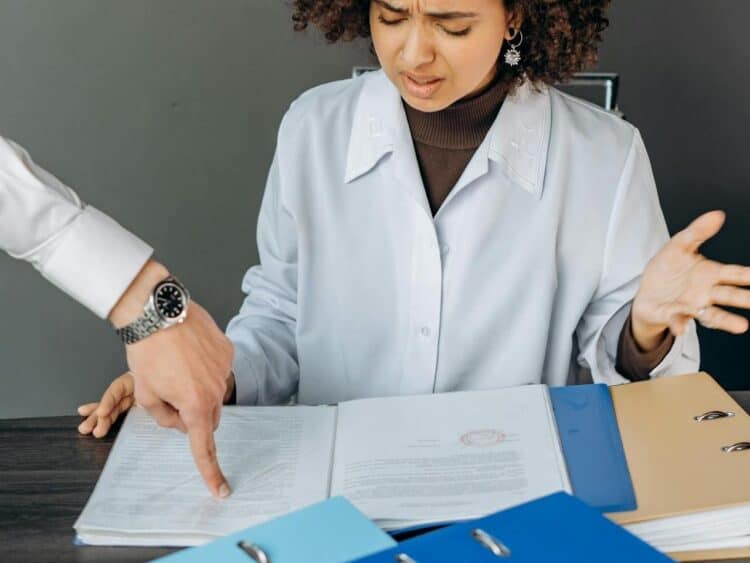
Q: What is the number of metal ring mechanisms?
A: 5